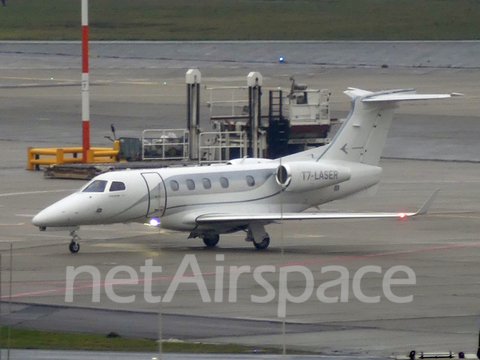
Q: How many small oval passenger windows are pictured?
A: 5